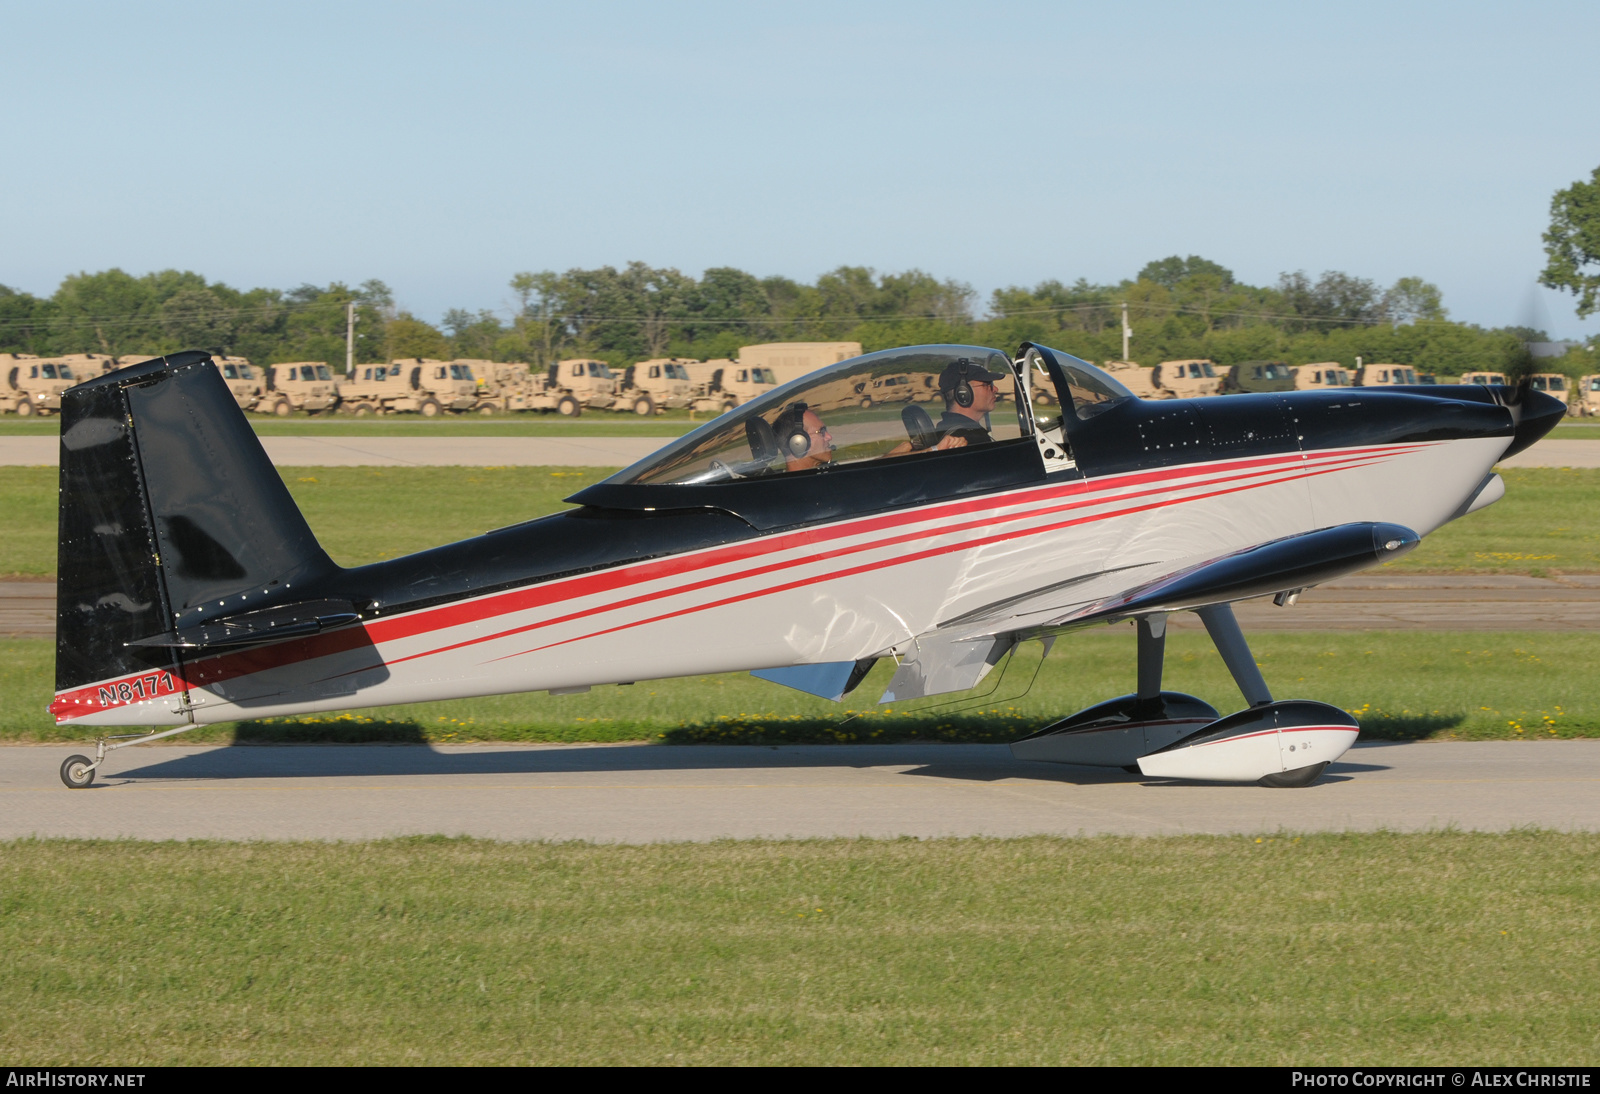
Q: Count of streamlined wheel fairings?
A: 2